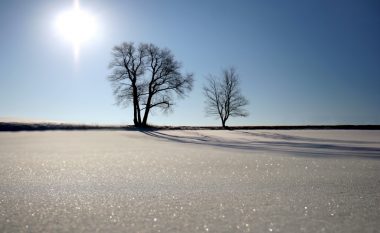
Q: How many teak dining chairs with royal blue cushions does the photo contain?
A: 0